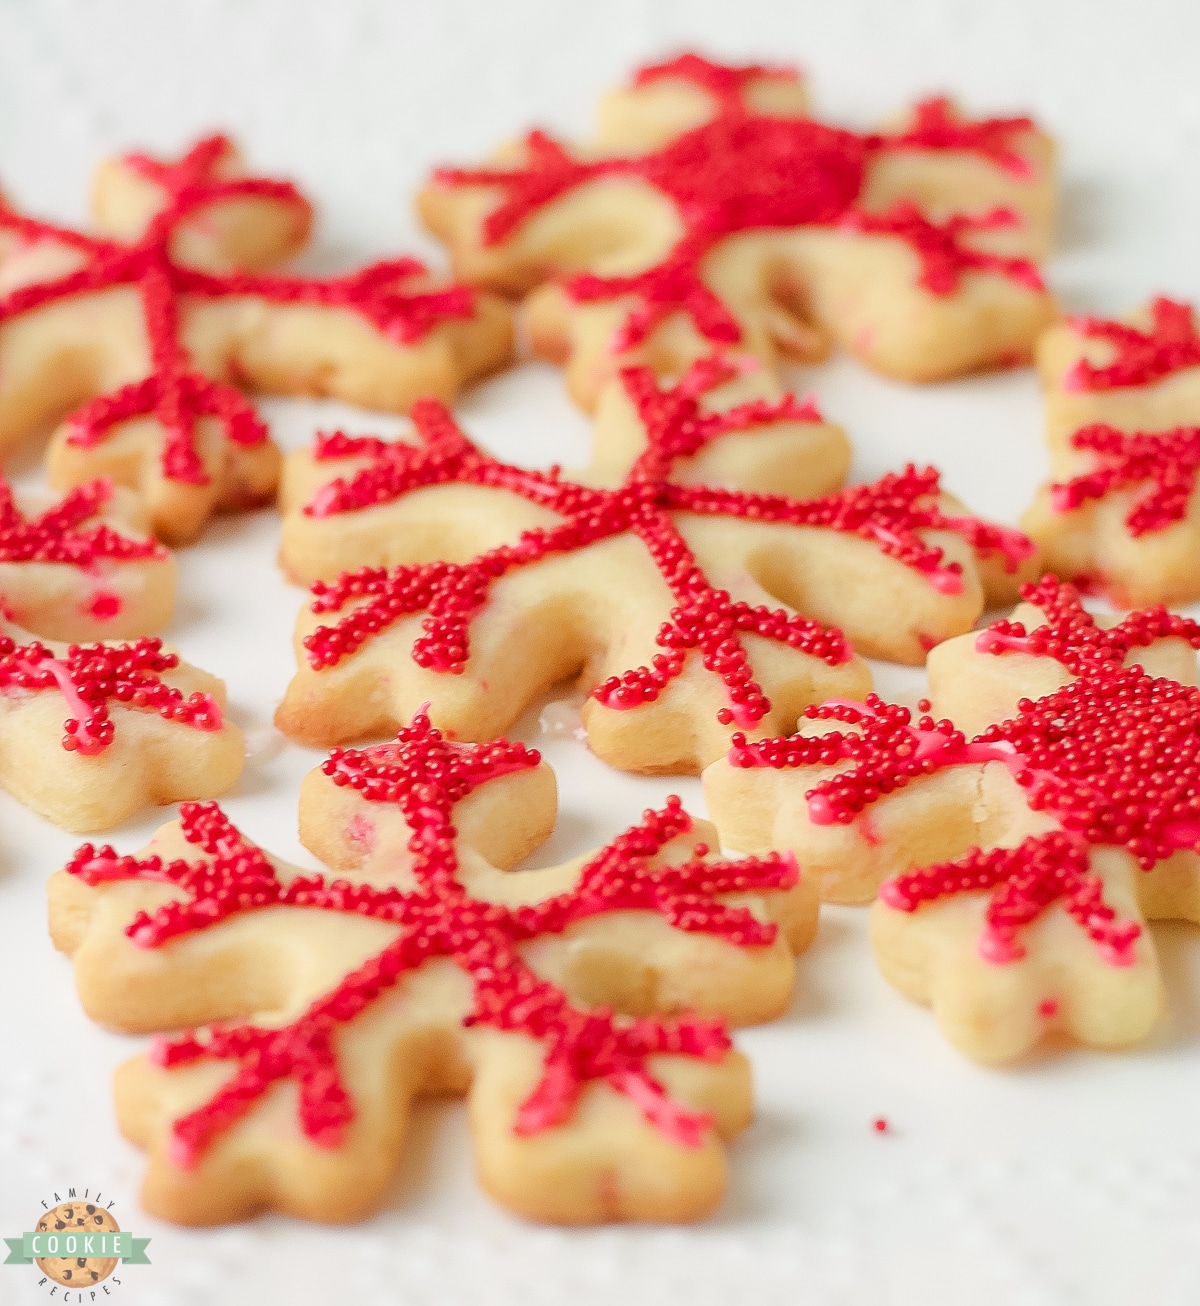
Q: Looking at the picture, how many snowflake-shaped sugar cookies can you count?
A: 7